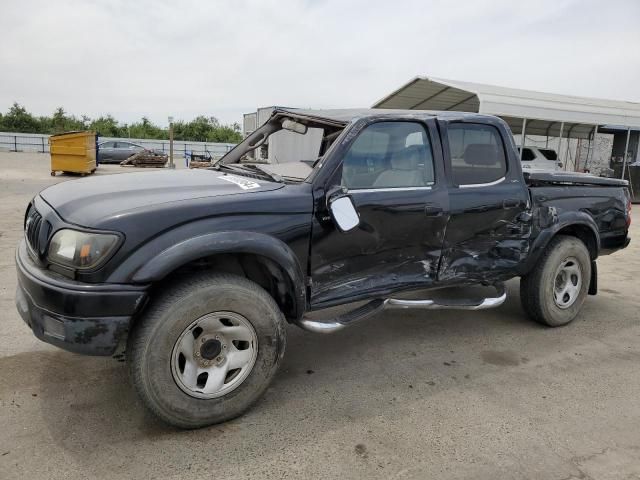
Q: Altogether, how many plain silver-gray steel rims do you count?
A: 2